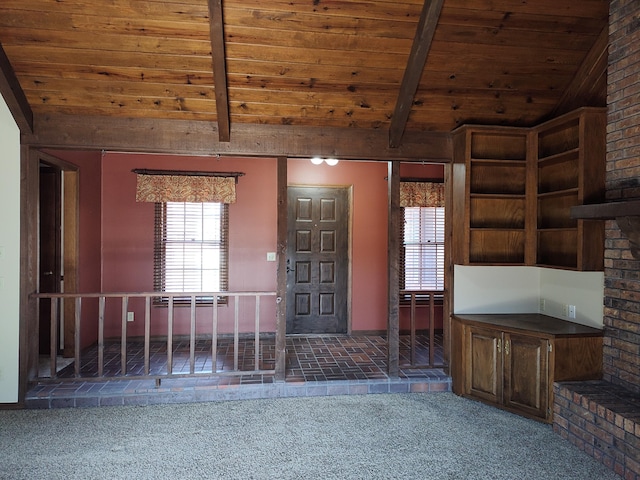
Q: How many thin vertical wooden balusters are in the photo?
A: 12